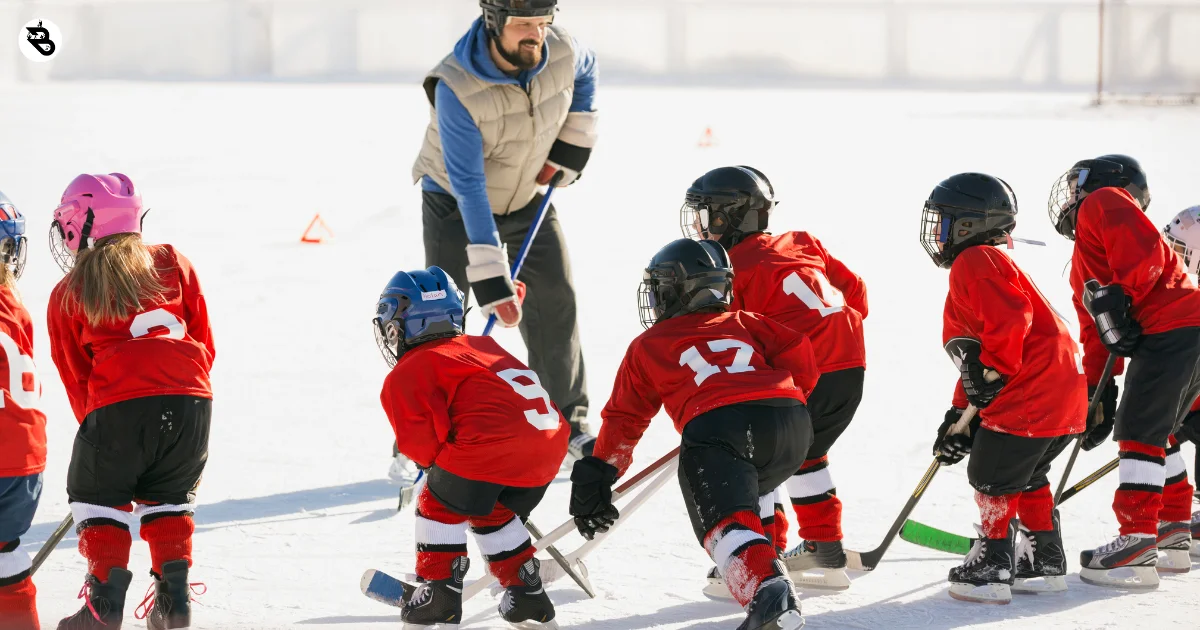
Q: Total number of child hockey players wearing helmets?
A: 8